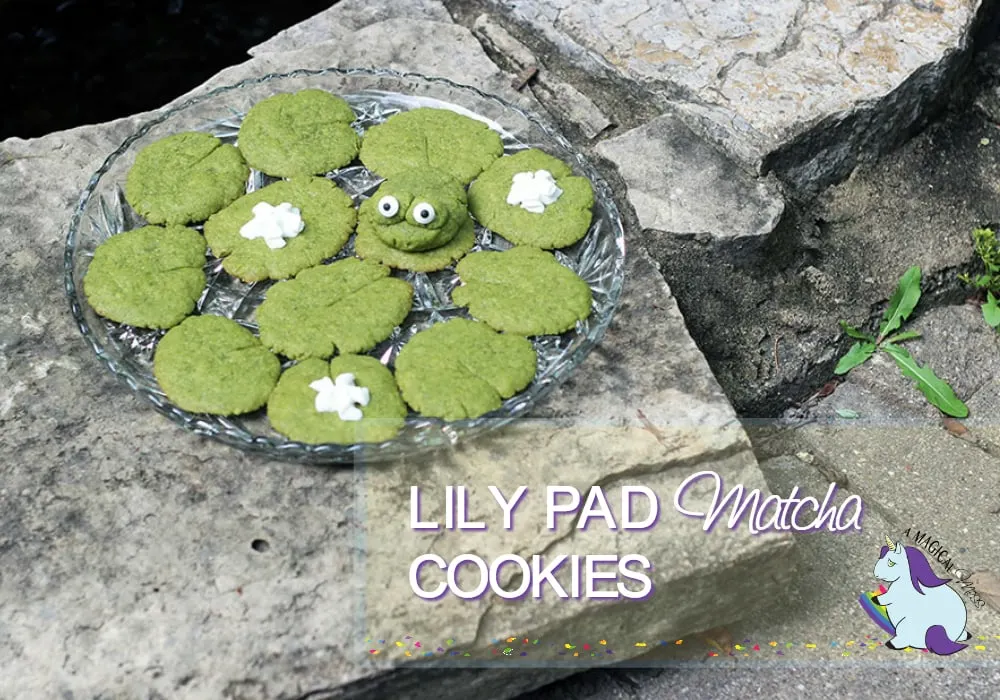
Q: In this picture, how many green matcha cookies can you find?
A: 12